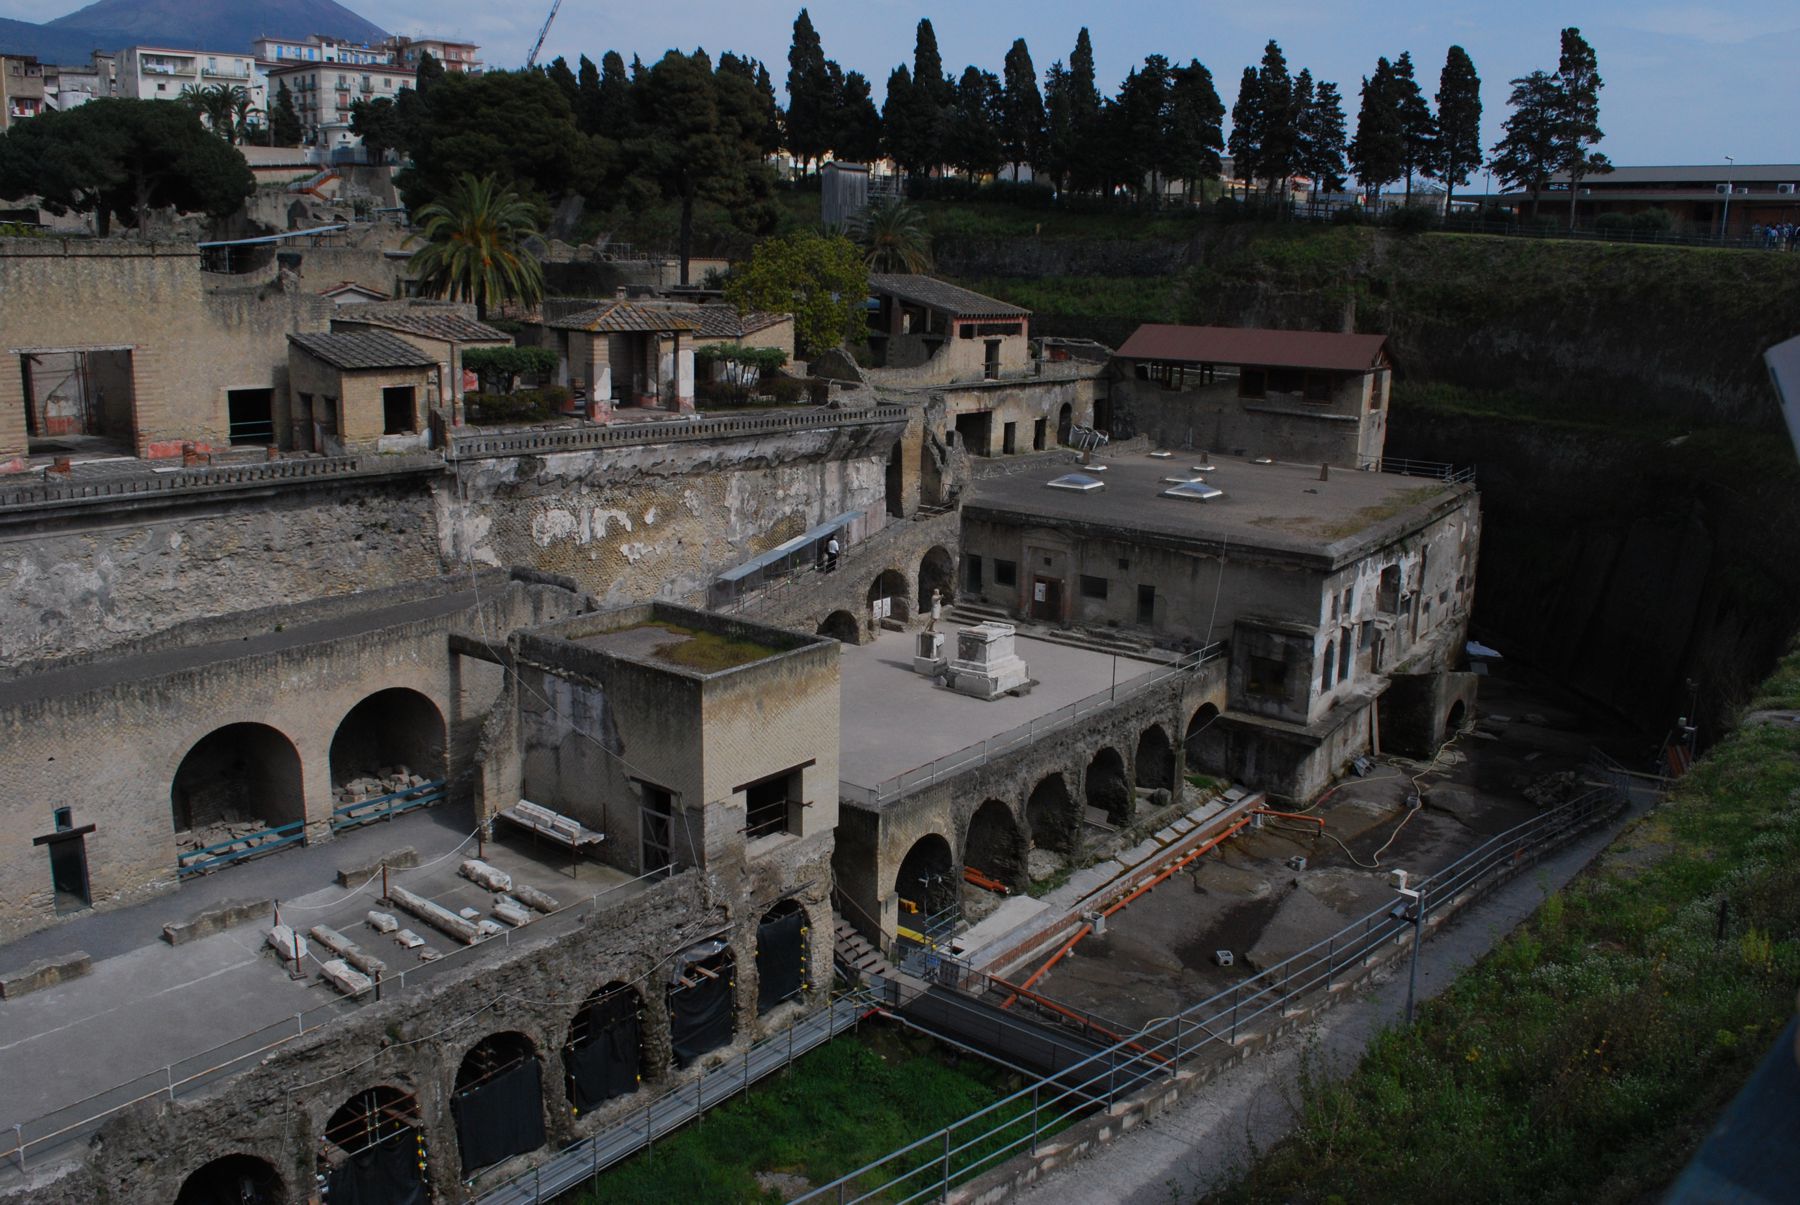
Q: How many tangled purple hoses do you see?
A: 0